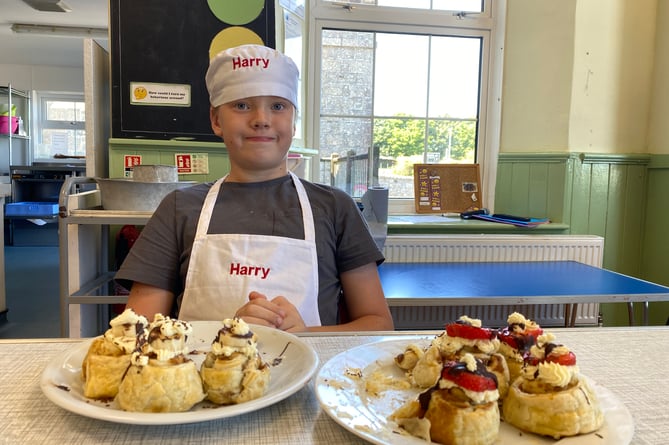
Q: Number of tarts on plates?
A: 7